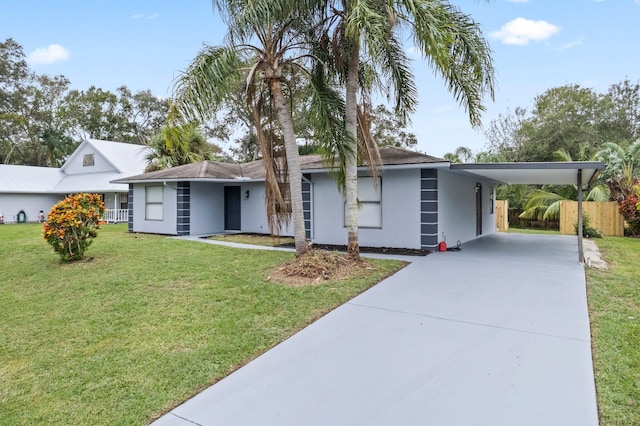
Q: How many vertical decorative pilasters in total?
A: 4